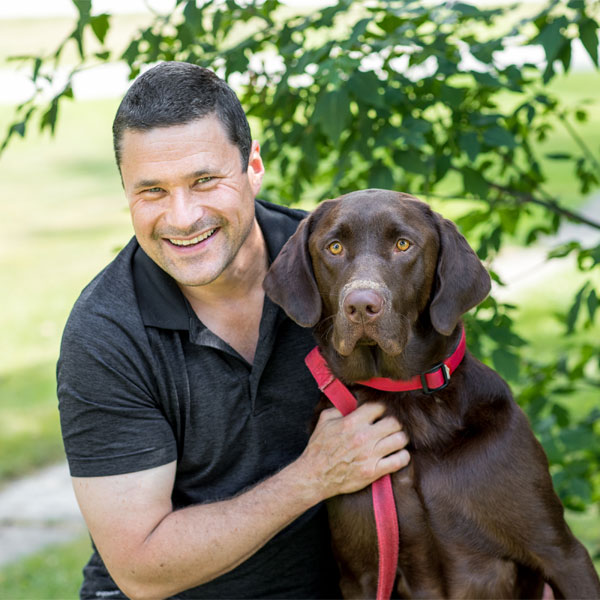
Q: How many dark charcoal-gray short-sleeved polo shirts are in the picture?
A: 1